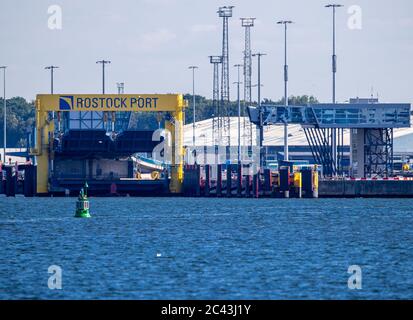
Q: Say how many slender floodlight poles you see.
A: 8